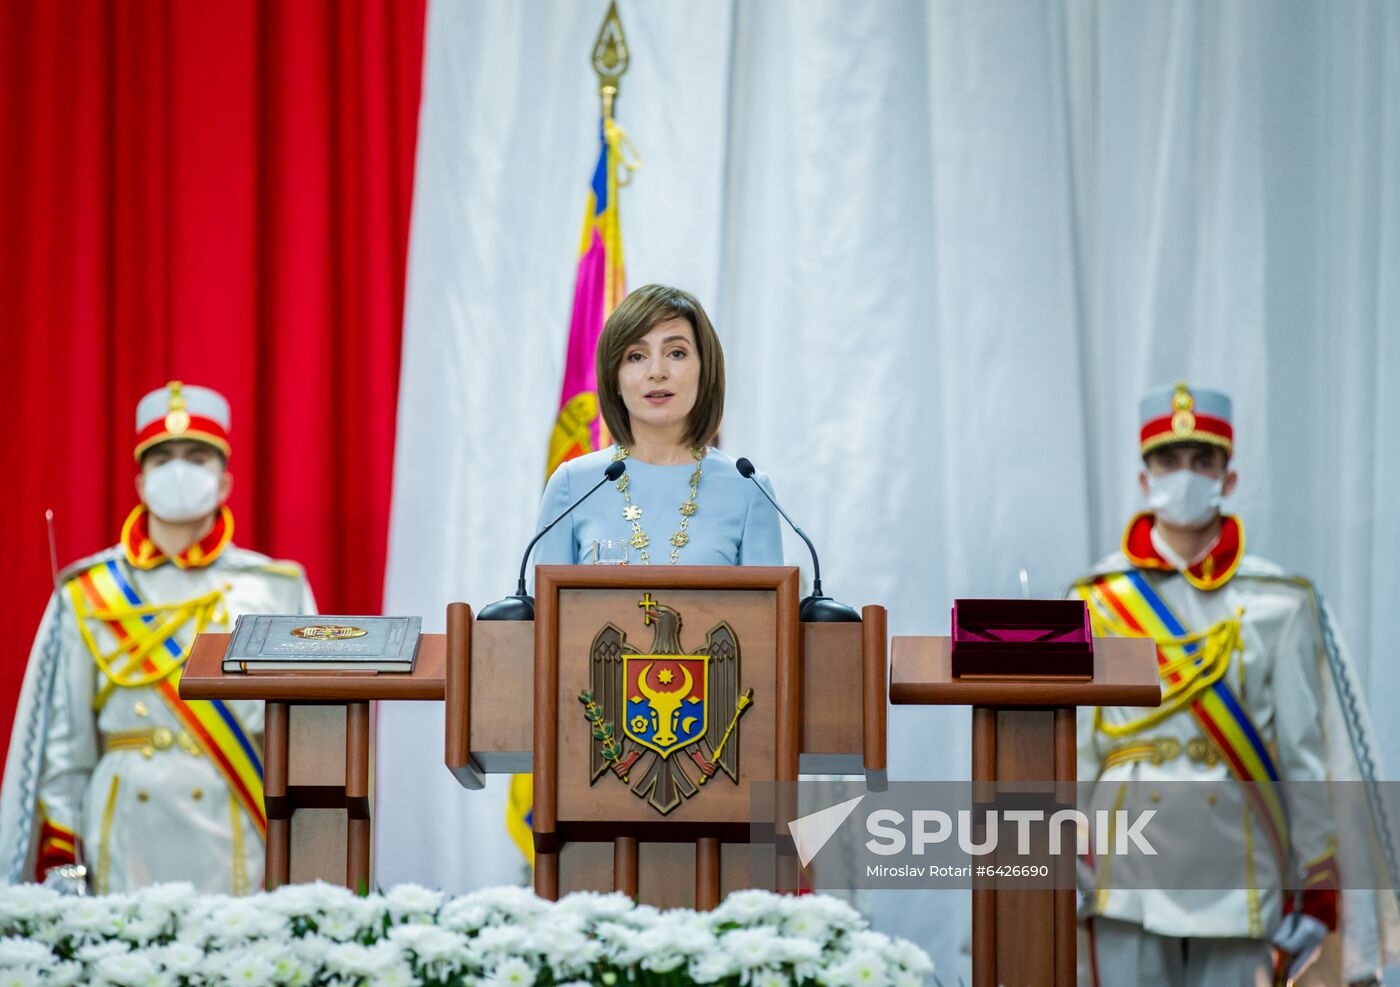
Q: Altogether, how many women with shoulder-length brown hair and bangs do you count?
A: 1